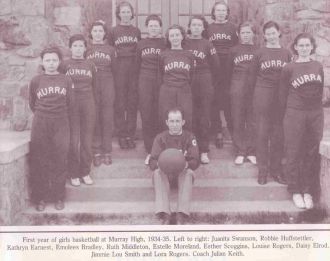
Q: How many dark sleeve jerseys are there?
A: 12